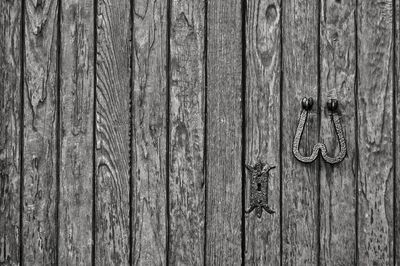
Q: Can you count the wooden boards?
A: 12